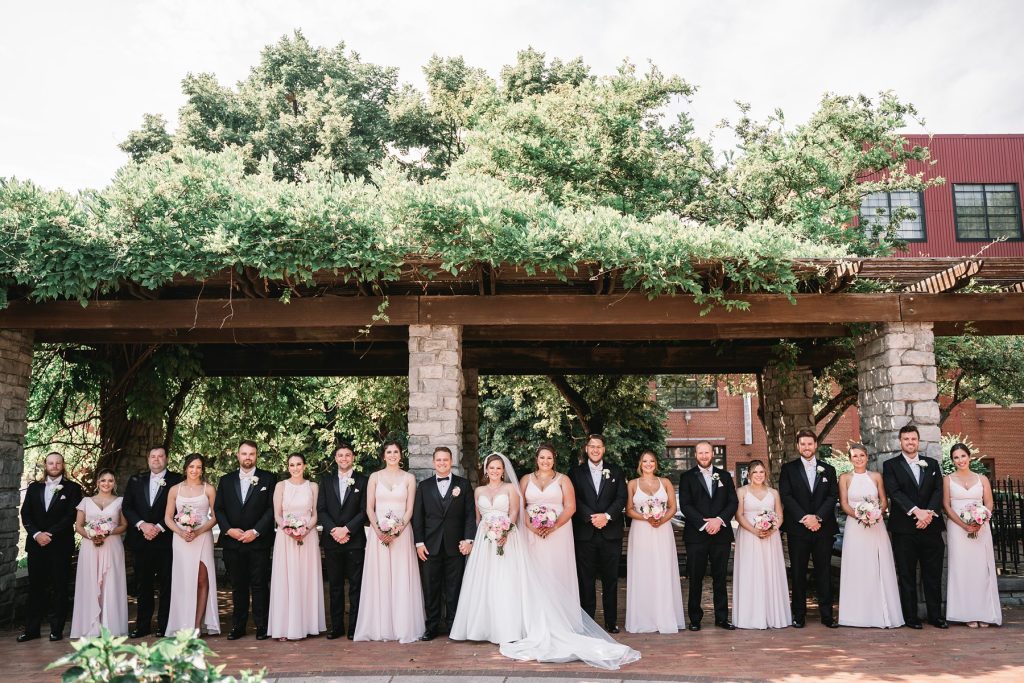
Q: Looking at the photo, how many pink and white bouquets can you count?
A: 10